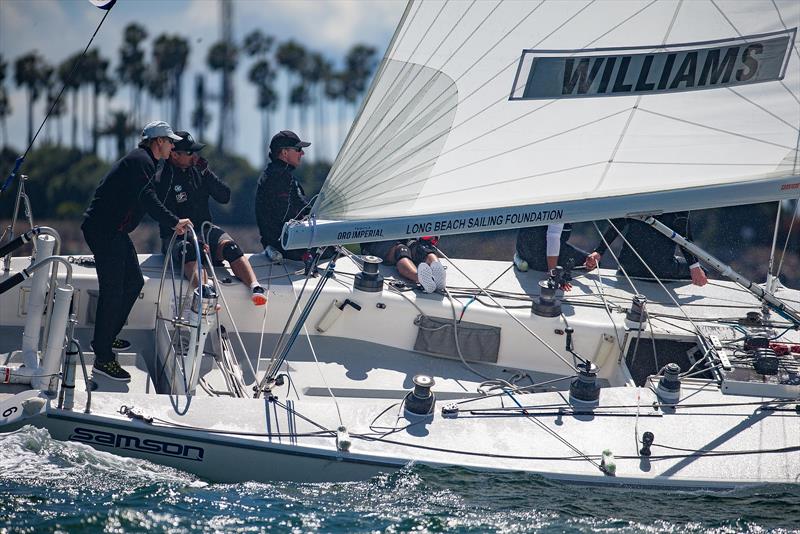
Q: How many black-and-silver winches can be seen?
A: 6